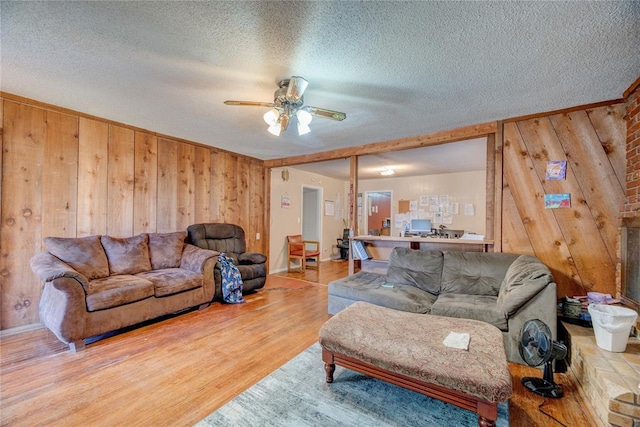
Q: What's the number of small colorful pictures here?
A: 2